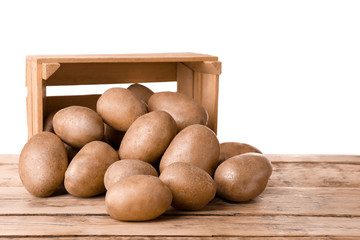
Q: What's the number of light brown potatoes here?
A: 13